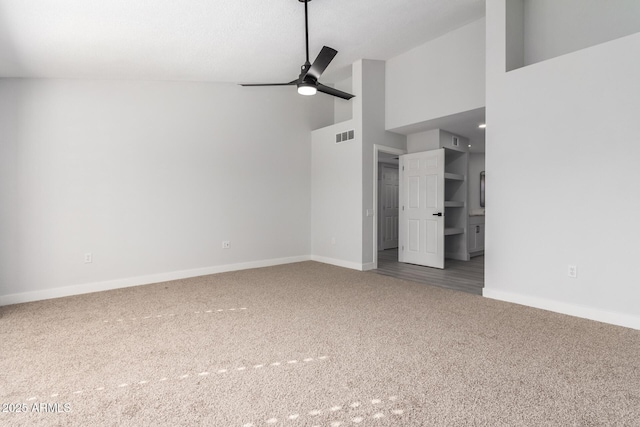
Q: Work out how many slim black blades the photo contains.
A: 3